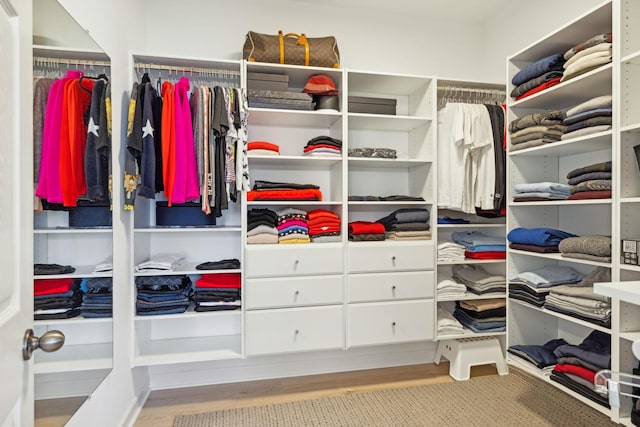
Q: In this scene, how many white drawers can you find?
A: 6